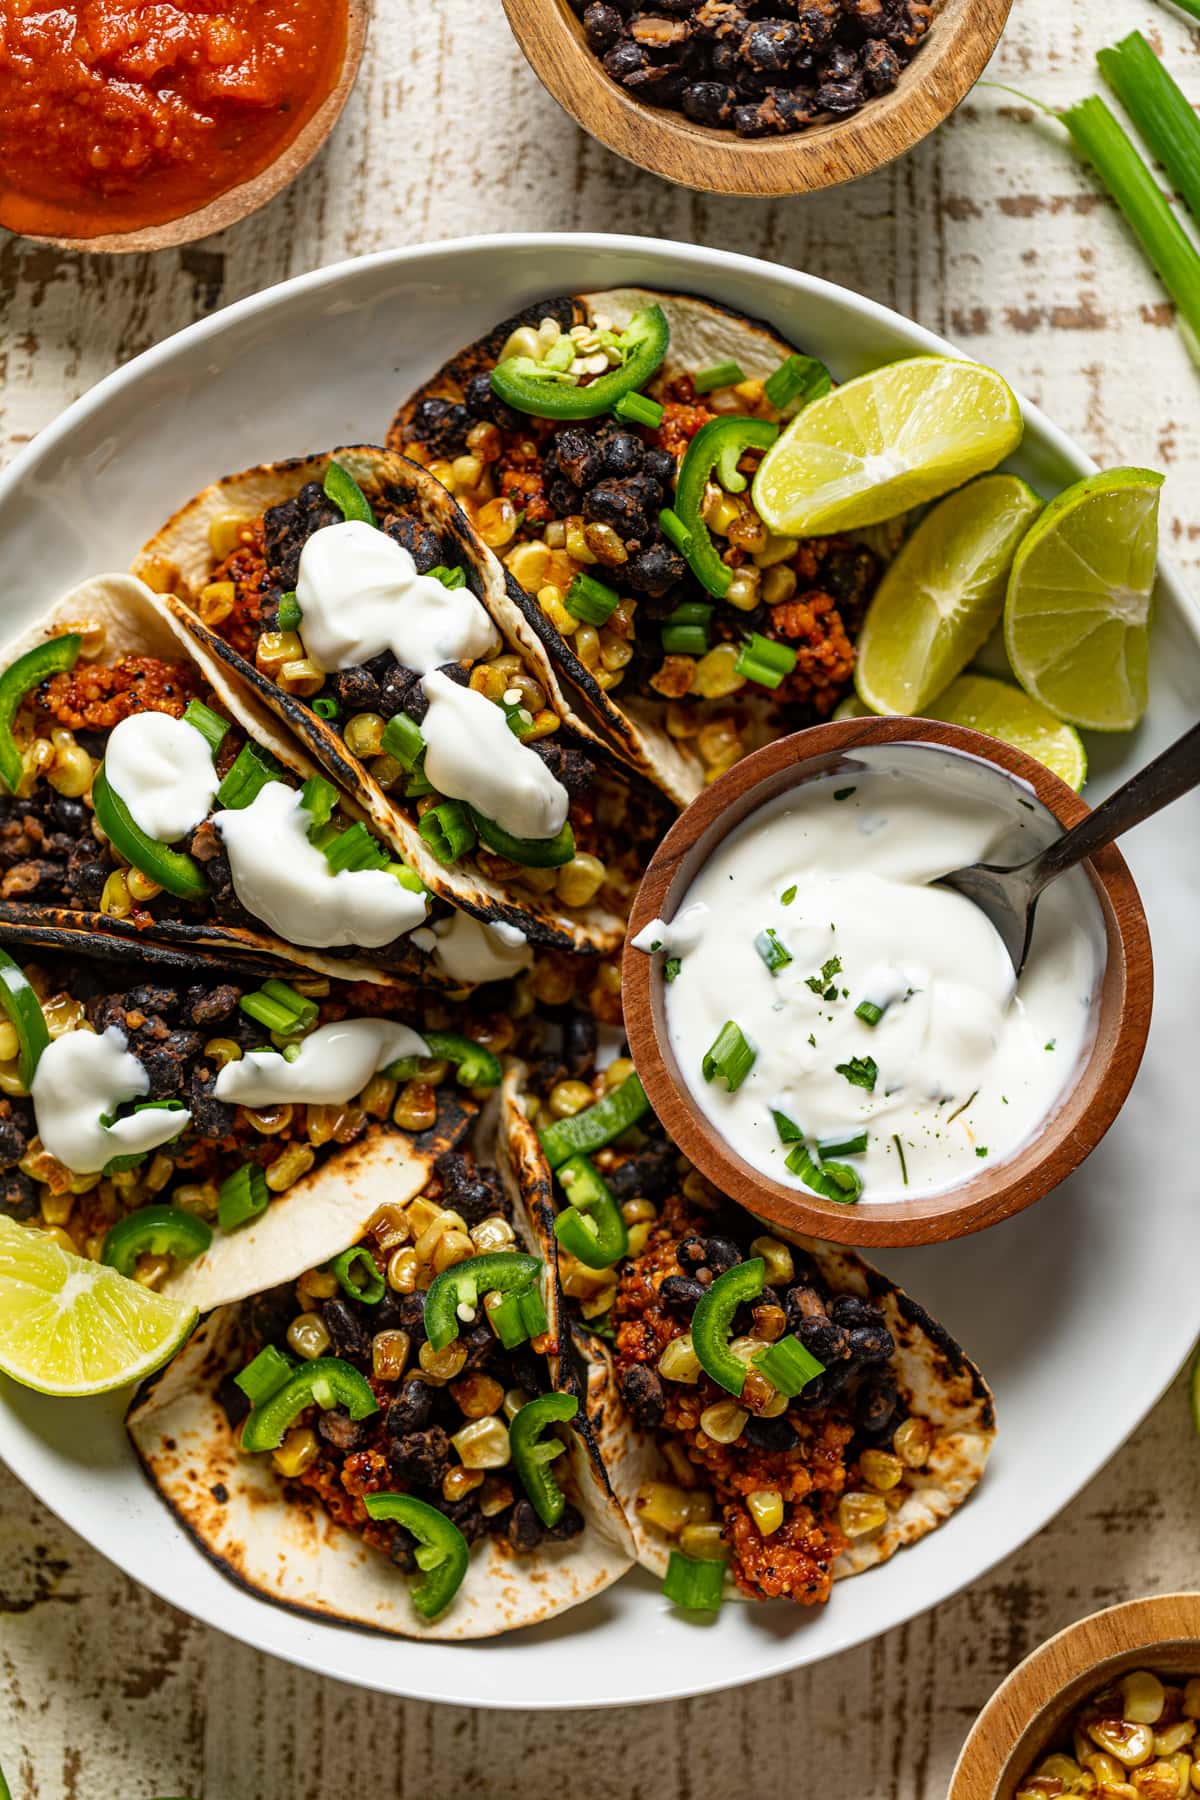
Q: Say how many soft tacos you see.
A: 6